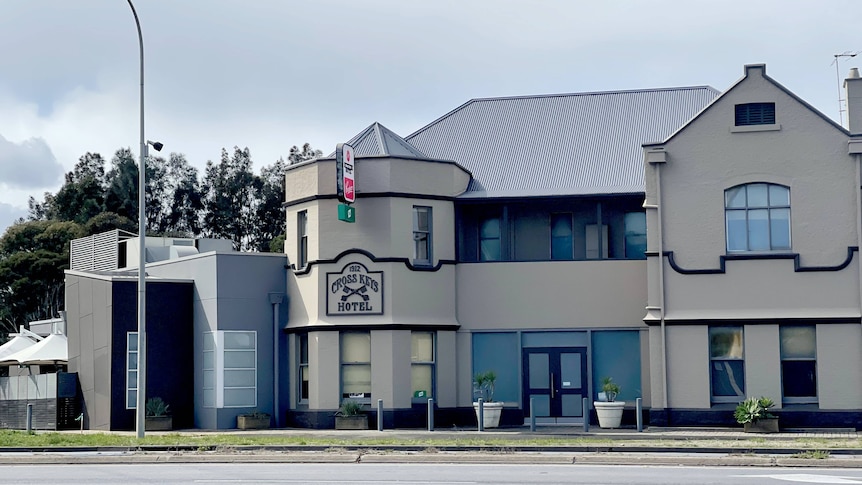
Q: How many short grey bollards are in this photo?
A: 7